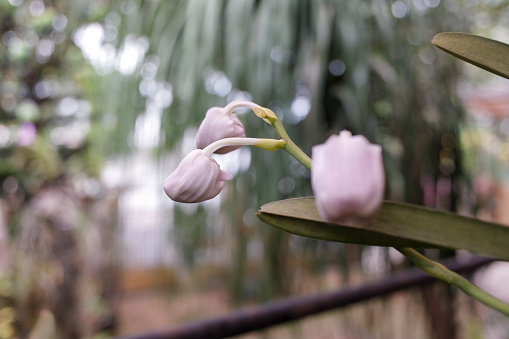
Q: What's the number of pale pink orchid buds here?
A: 3